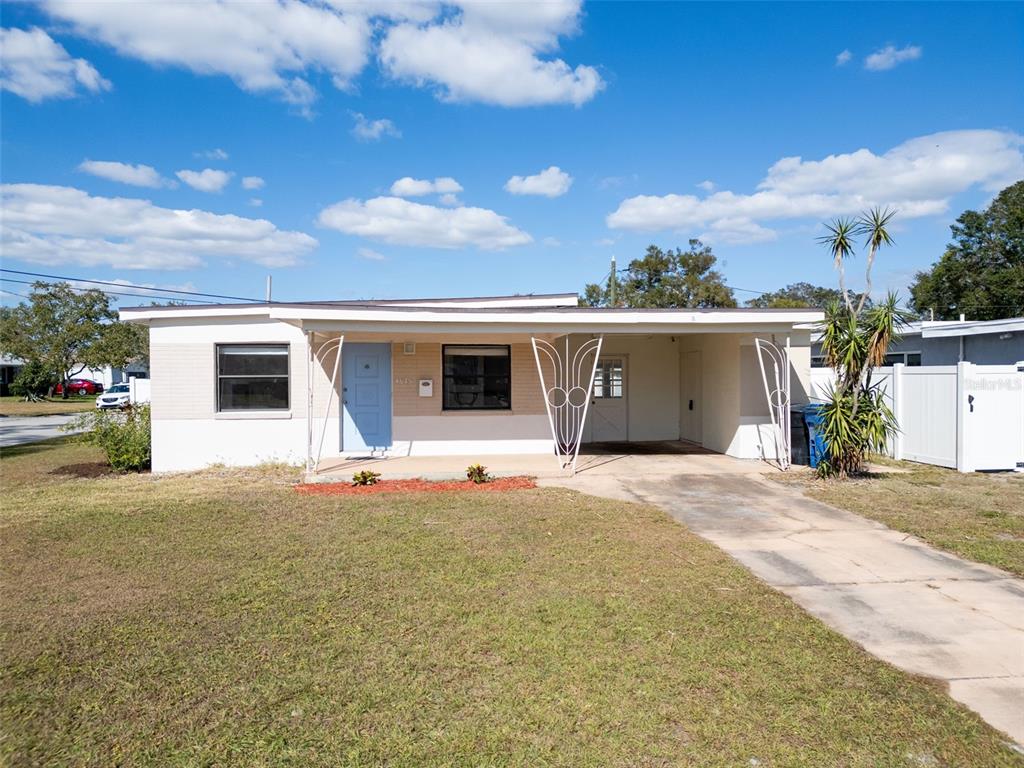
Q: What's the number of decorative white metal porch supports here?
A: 3